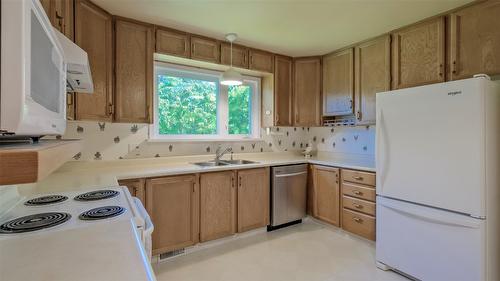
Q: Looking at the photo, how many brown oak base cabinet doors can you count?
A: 5